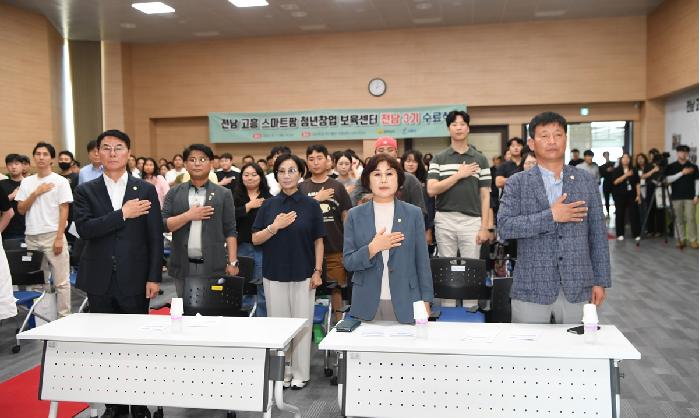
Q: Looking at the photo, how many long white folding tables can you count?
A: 2